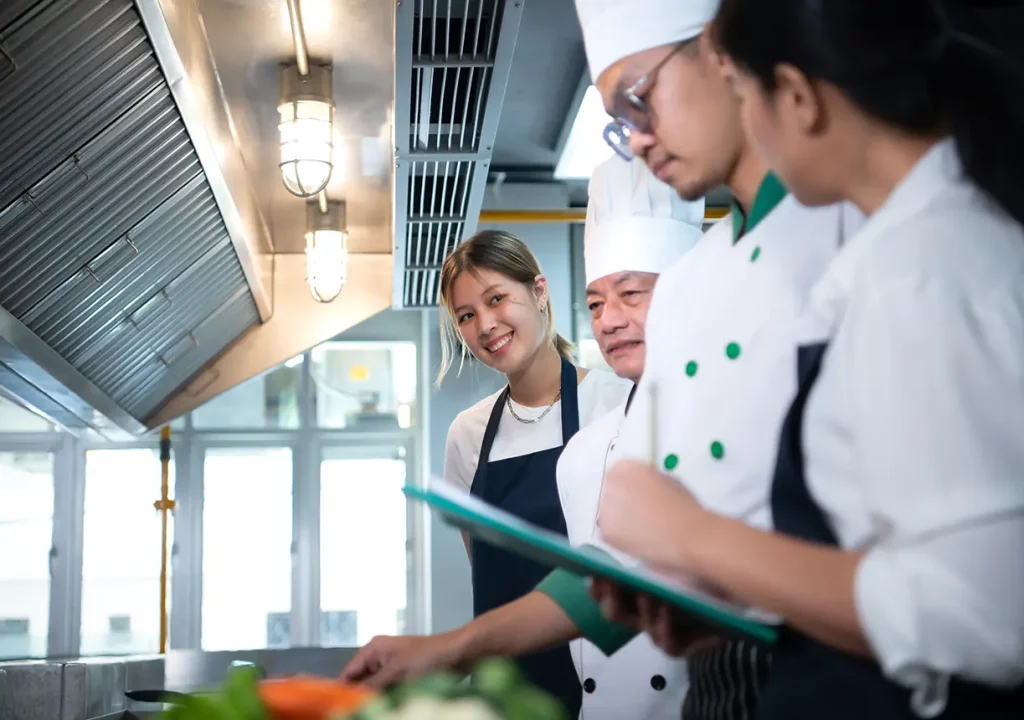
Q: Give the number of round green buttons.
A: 5